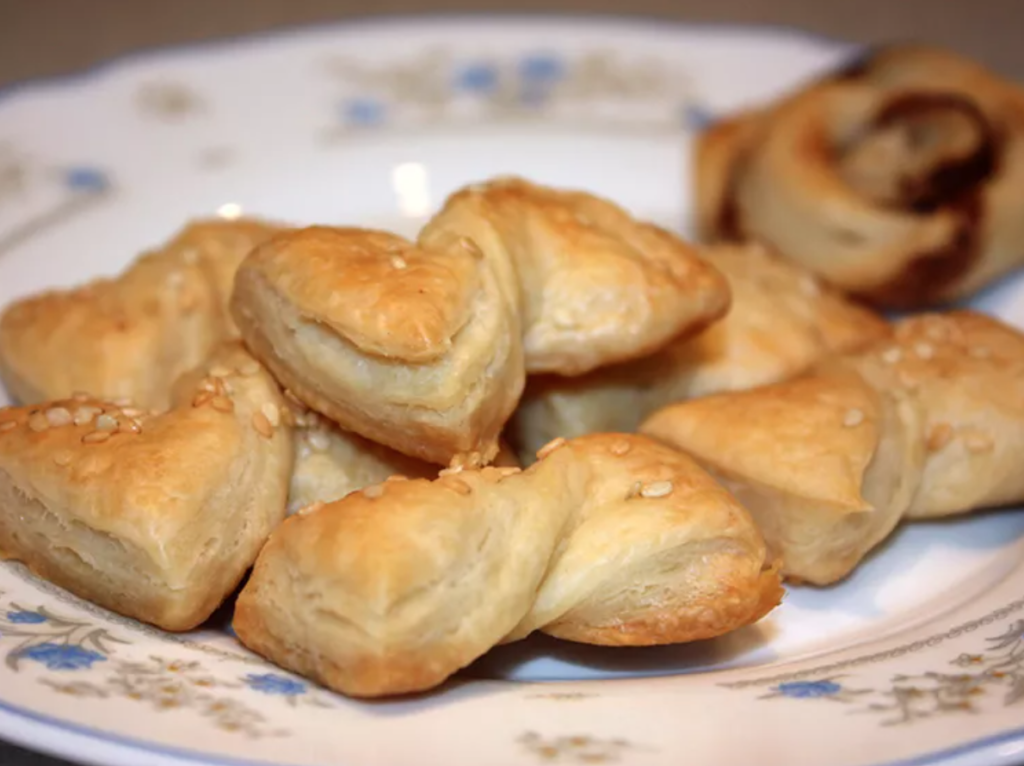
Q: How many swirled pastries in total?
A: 1